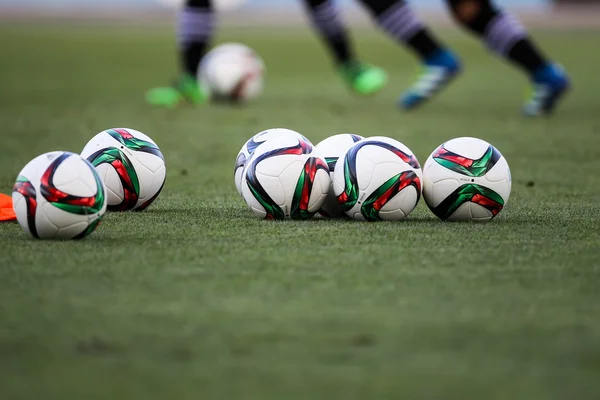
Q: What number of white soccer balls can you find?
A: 8